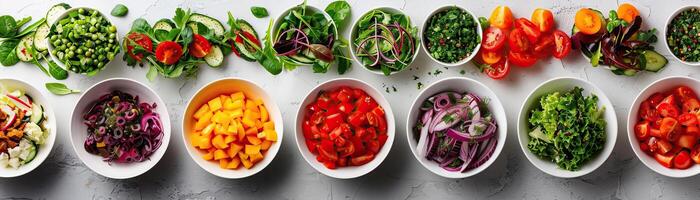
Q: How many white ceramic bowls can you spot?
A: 12